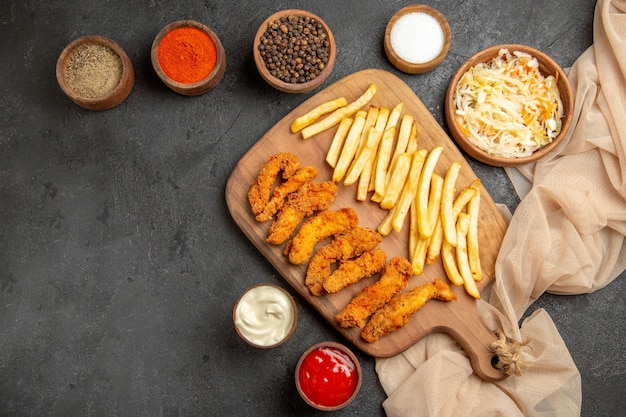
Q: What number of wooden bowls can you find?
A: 7